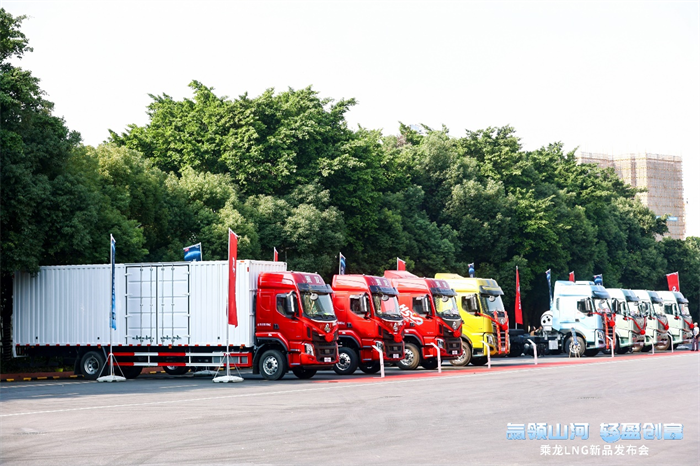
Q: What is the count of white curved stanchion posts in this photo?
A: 7